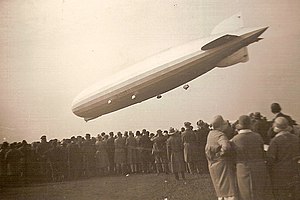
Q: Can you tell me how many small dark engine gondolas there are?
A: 2